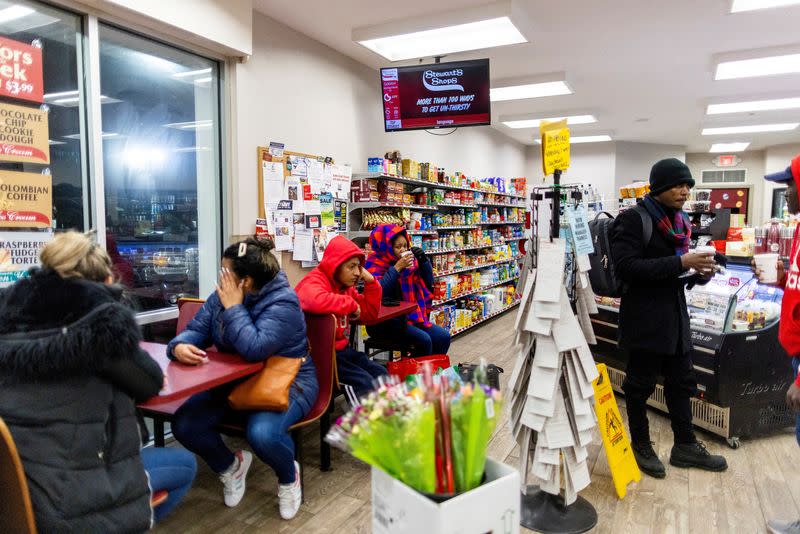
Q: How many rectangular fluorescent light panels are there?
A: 9